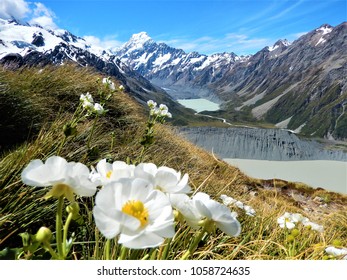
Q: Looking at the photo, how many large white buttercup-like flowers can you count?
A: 5